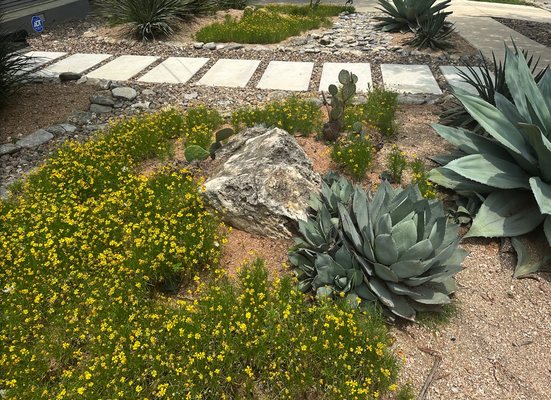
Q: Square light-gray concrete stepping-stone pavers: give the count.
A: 9